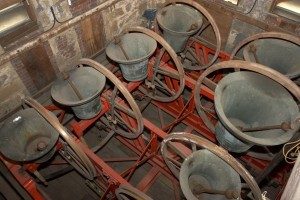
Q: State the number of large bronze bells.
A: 7